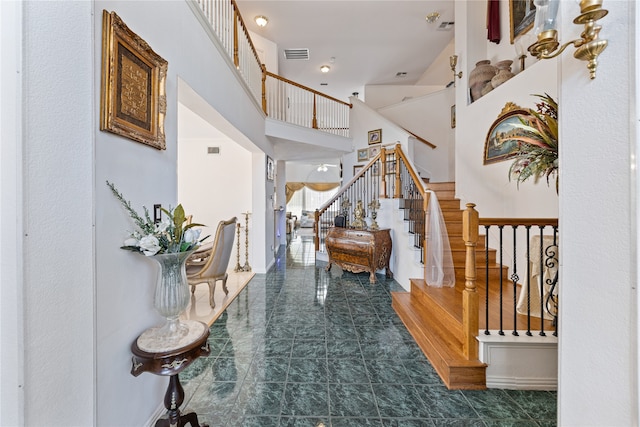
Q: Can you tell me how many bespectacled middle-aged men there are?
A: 0